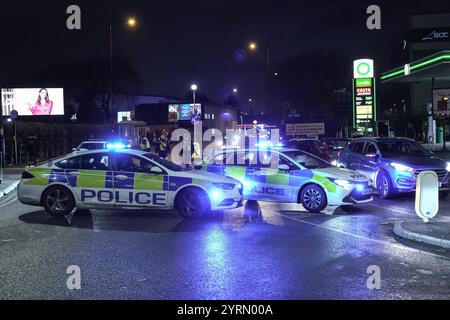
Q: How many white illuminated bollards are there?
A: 1